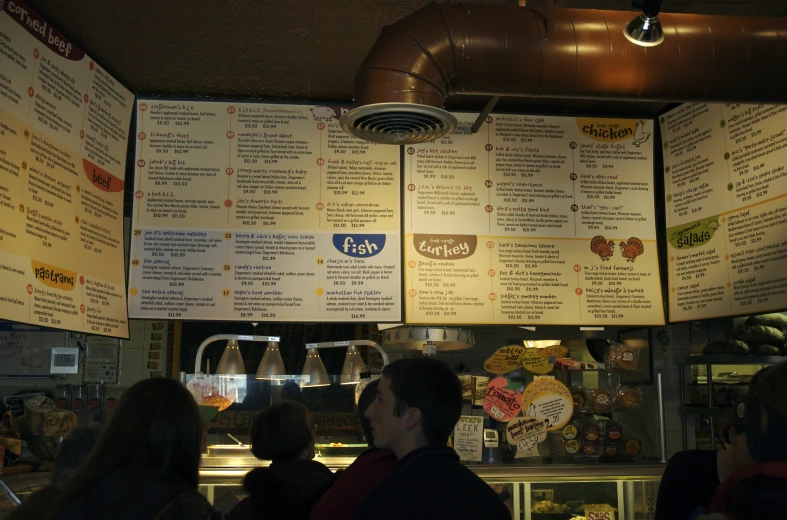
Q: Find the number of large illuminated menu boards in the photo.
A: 4